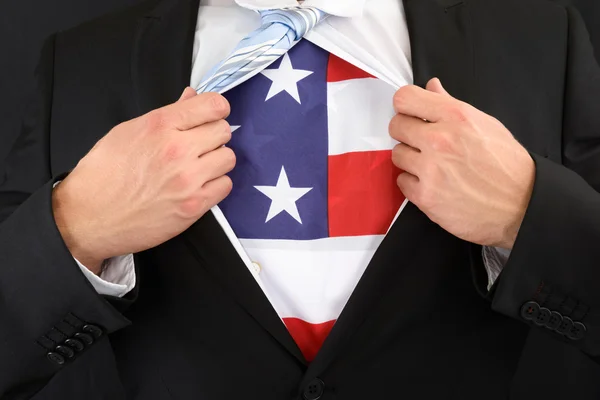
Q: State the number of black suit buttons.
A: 11